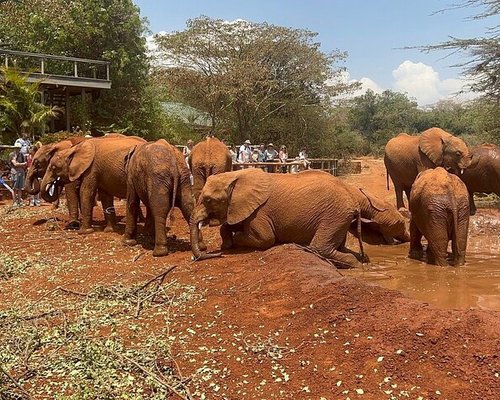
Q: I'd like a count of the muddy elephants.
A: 9